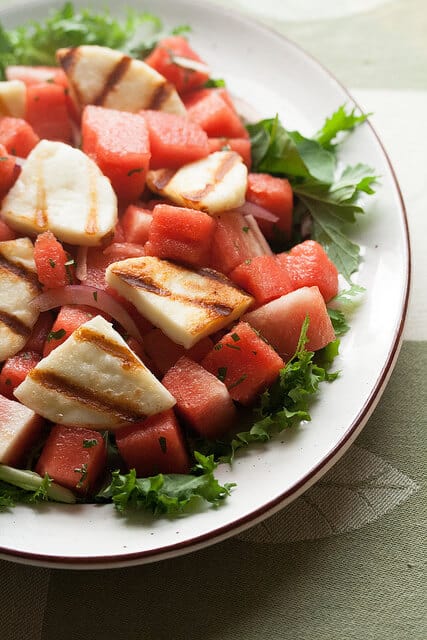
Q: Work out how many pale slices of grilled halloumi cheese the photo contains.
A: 7